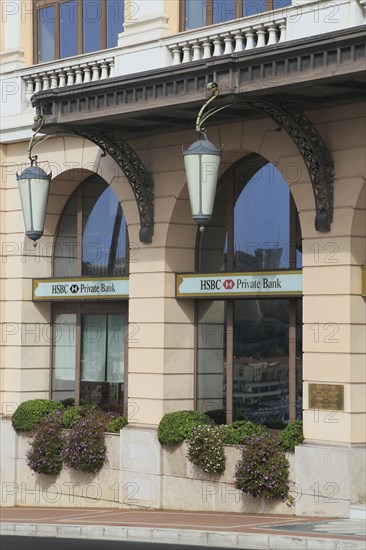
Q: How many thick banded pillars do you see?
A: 3